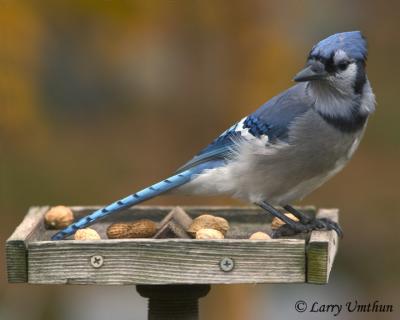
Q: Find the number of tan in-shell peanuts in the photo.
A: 7